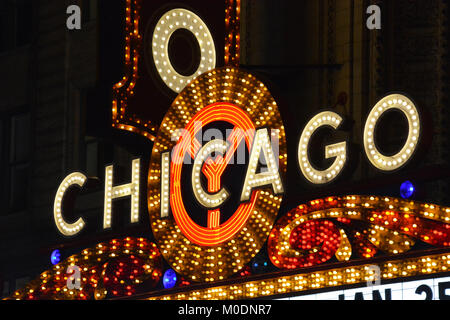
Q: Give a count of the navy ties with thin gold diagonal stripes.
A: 0